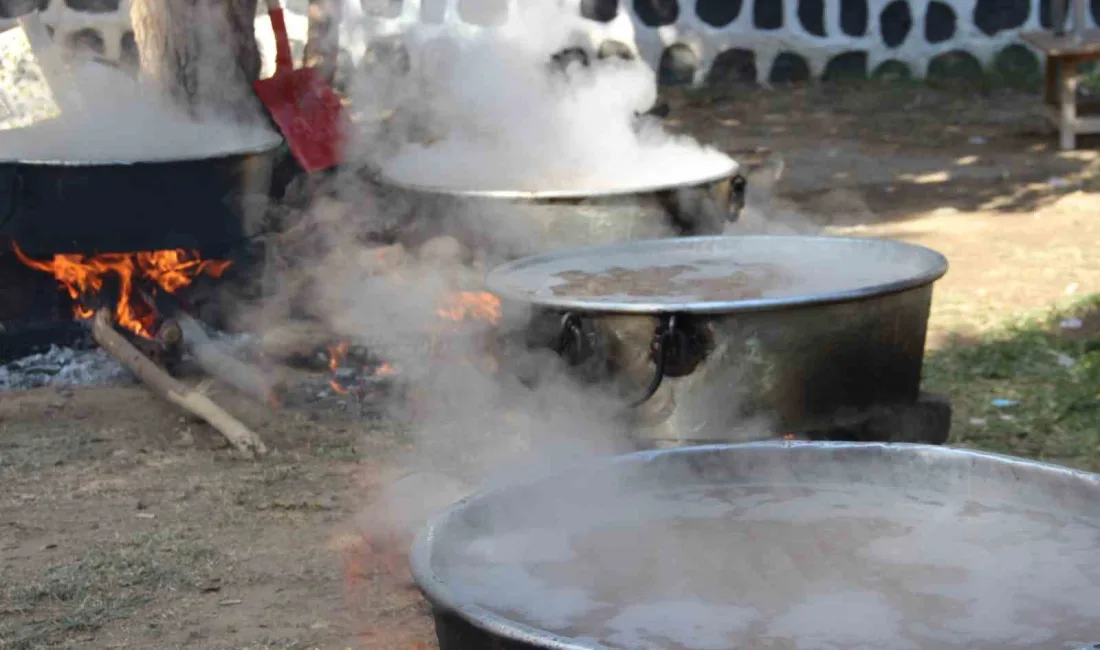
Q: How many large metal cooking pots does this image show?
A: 4